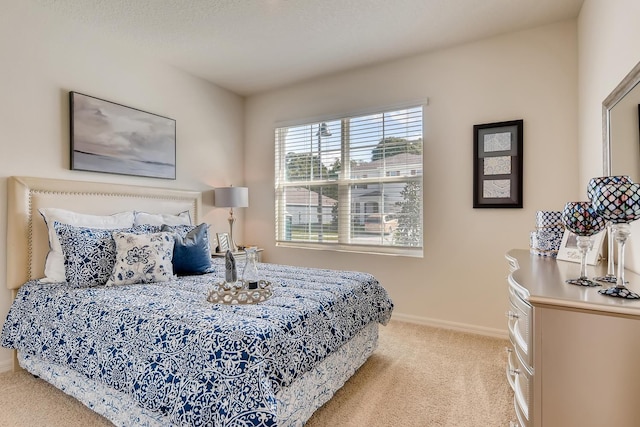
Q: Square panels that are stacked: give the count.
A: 3